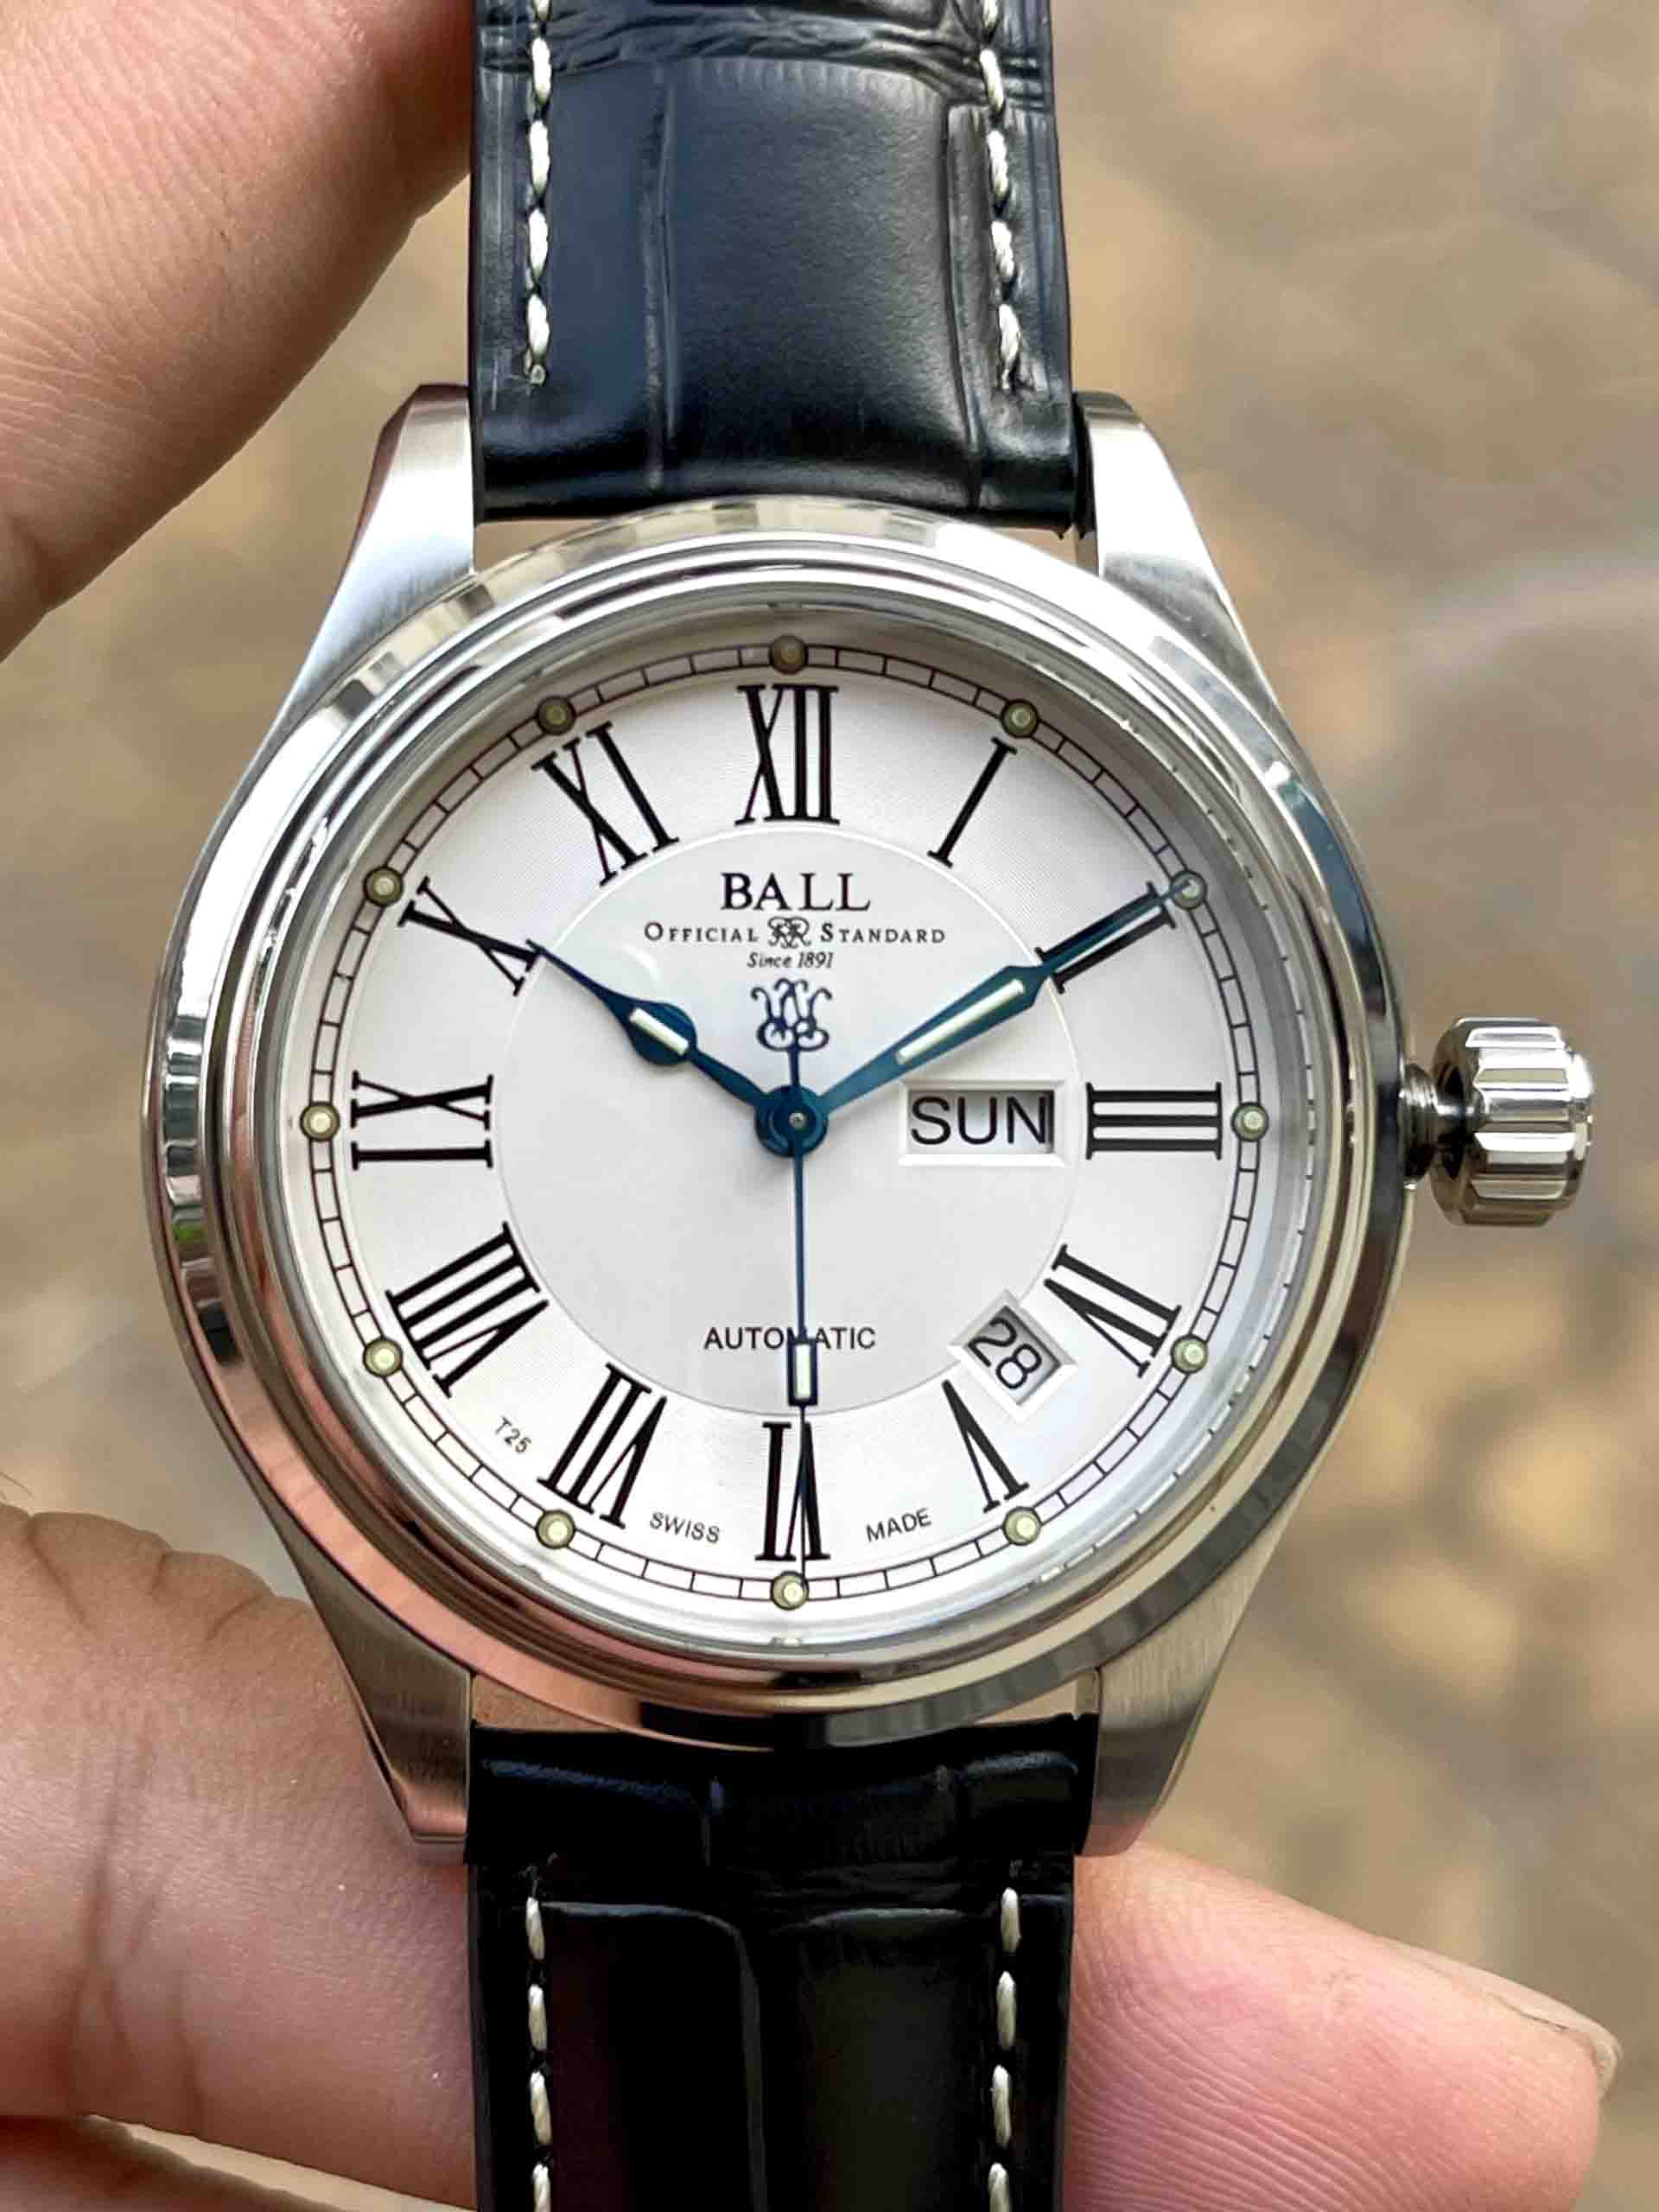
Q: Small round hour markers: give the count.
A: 12